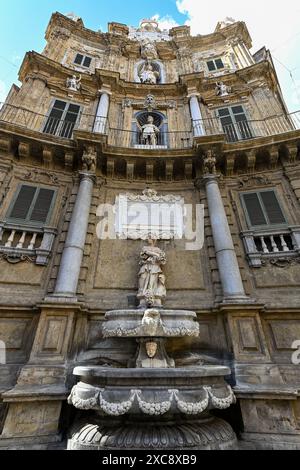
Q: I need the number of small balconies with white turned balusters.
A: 2